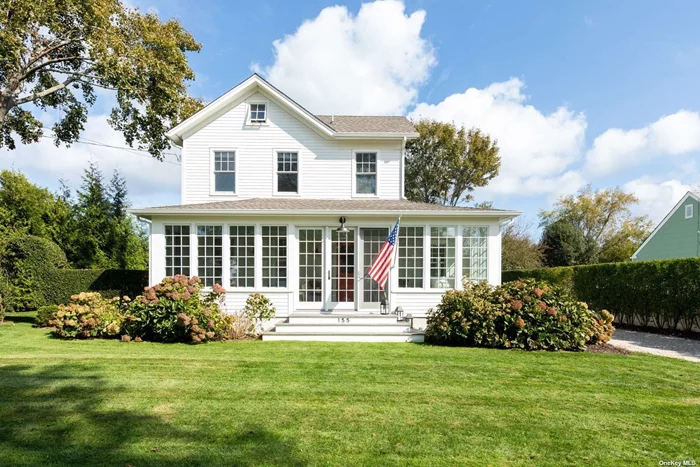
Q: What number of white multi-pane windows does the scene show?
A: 11